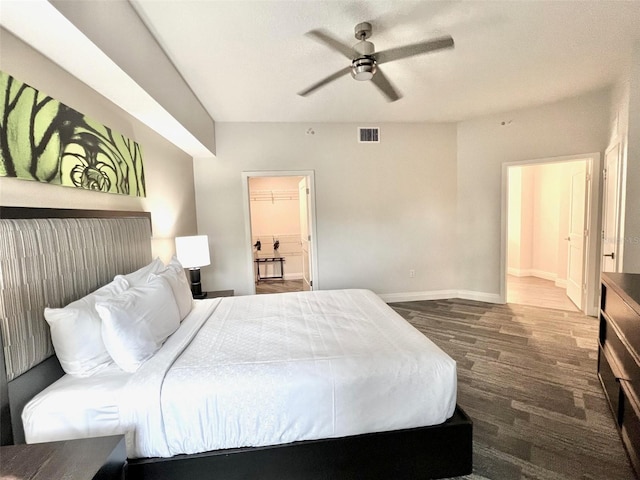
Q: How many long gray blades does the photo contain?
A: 4